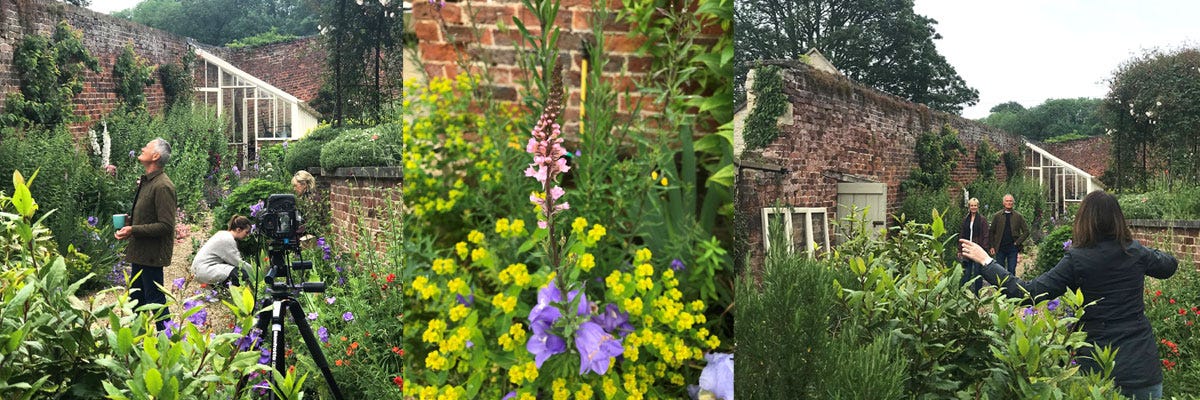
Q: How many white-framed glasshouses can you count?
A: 2